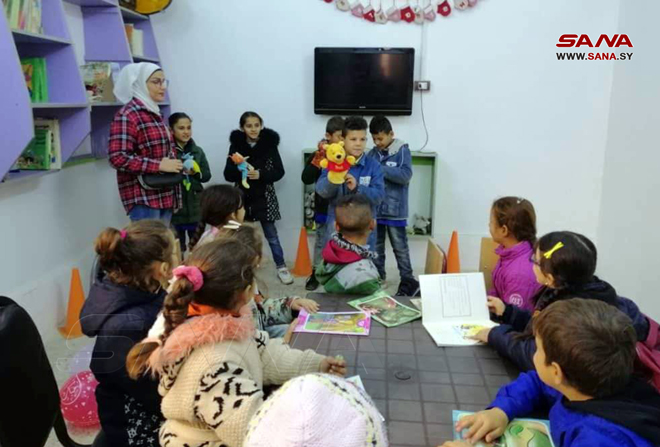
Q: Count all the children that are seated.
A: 9